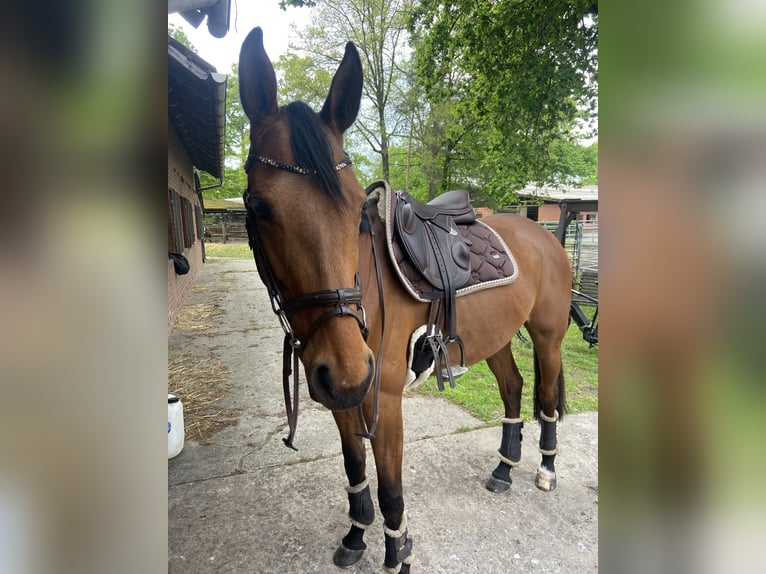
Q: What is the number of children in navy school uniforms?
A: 0